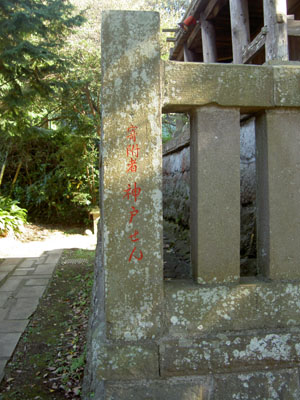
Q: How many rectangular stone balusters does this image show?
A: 2